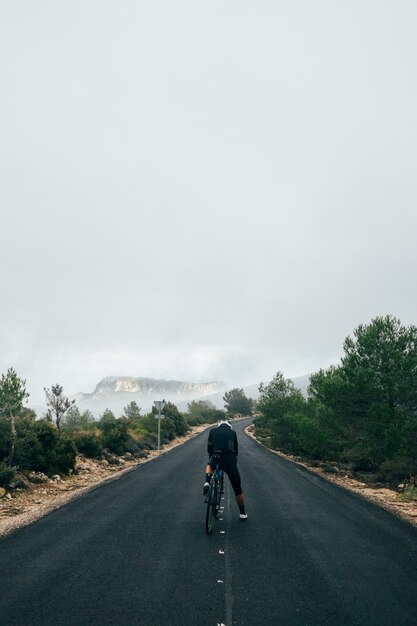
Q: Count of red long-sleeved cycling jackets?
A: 0